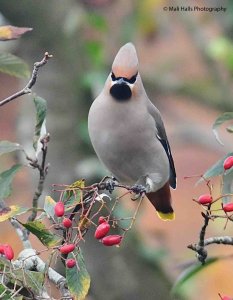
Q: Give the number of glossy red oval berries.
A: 13